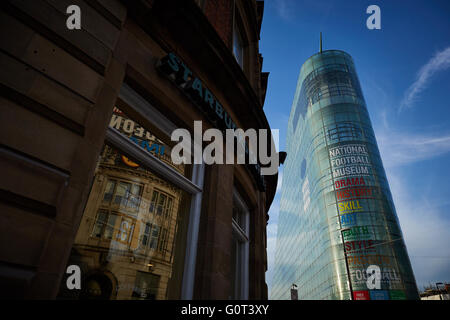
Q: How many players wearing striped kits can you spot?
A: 0